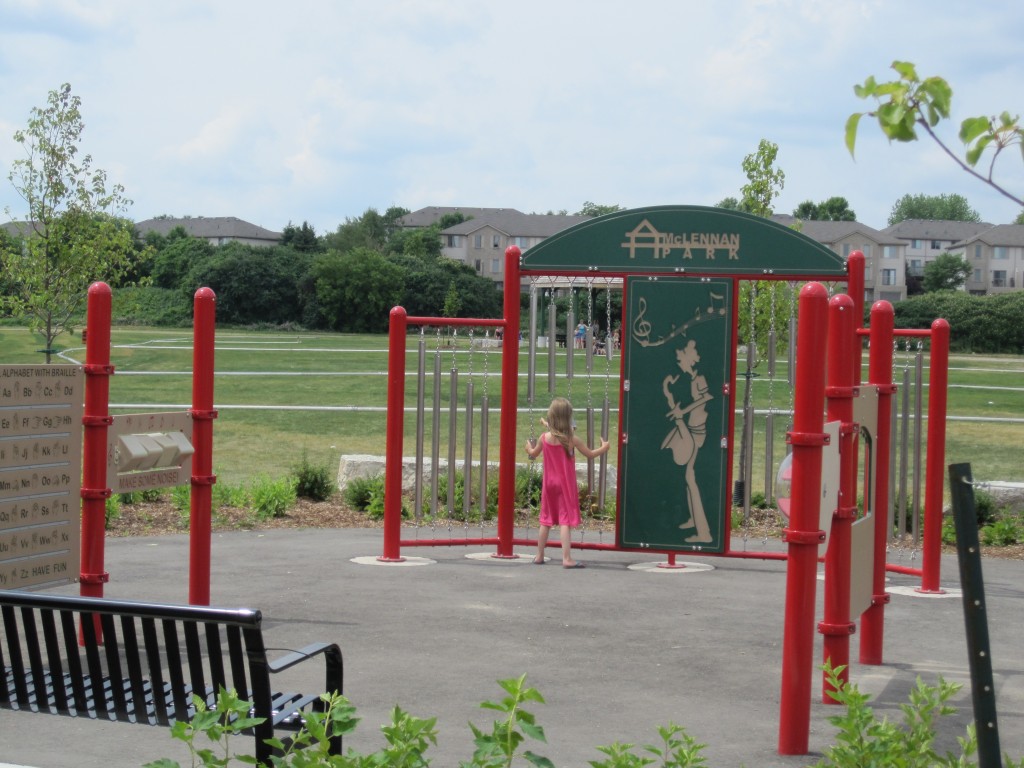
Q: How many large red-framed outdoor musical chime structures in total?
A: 1